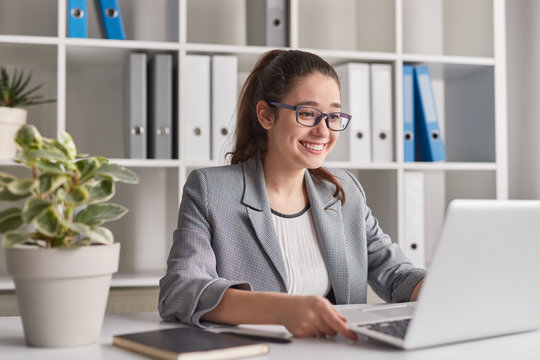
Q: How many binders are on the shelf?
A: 12